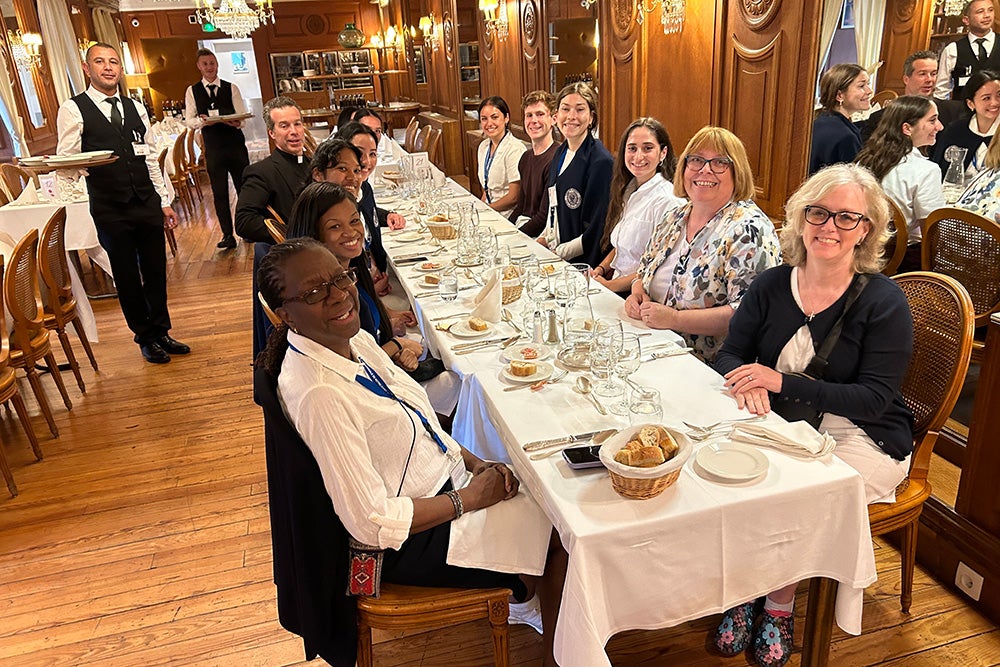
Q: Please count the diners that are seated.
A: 13